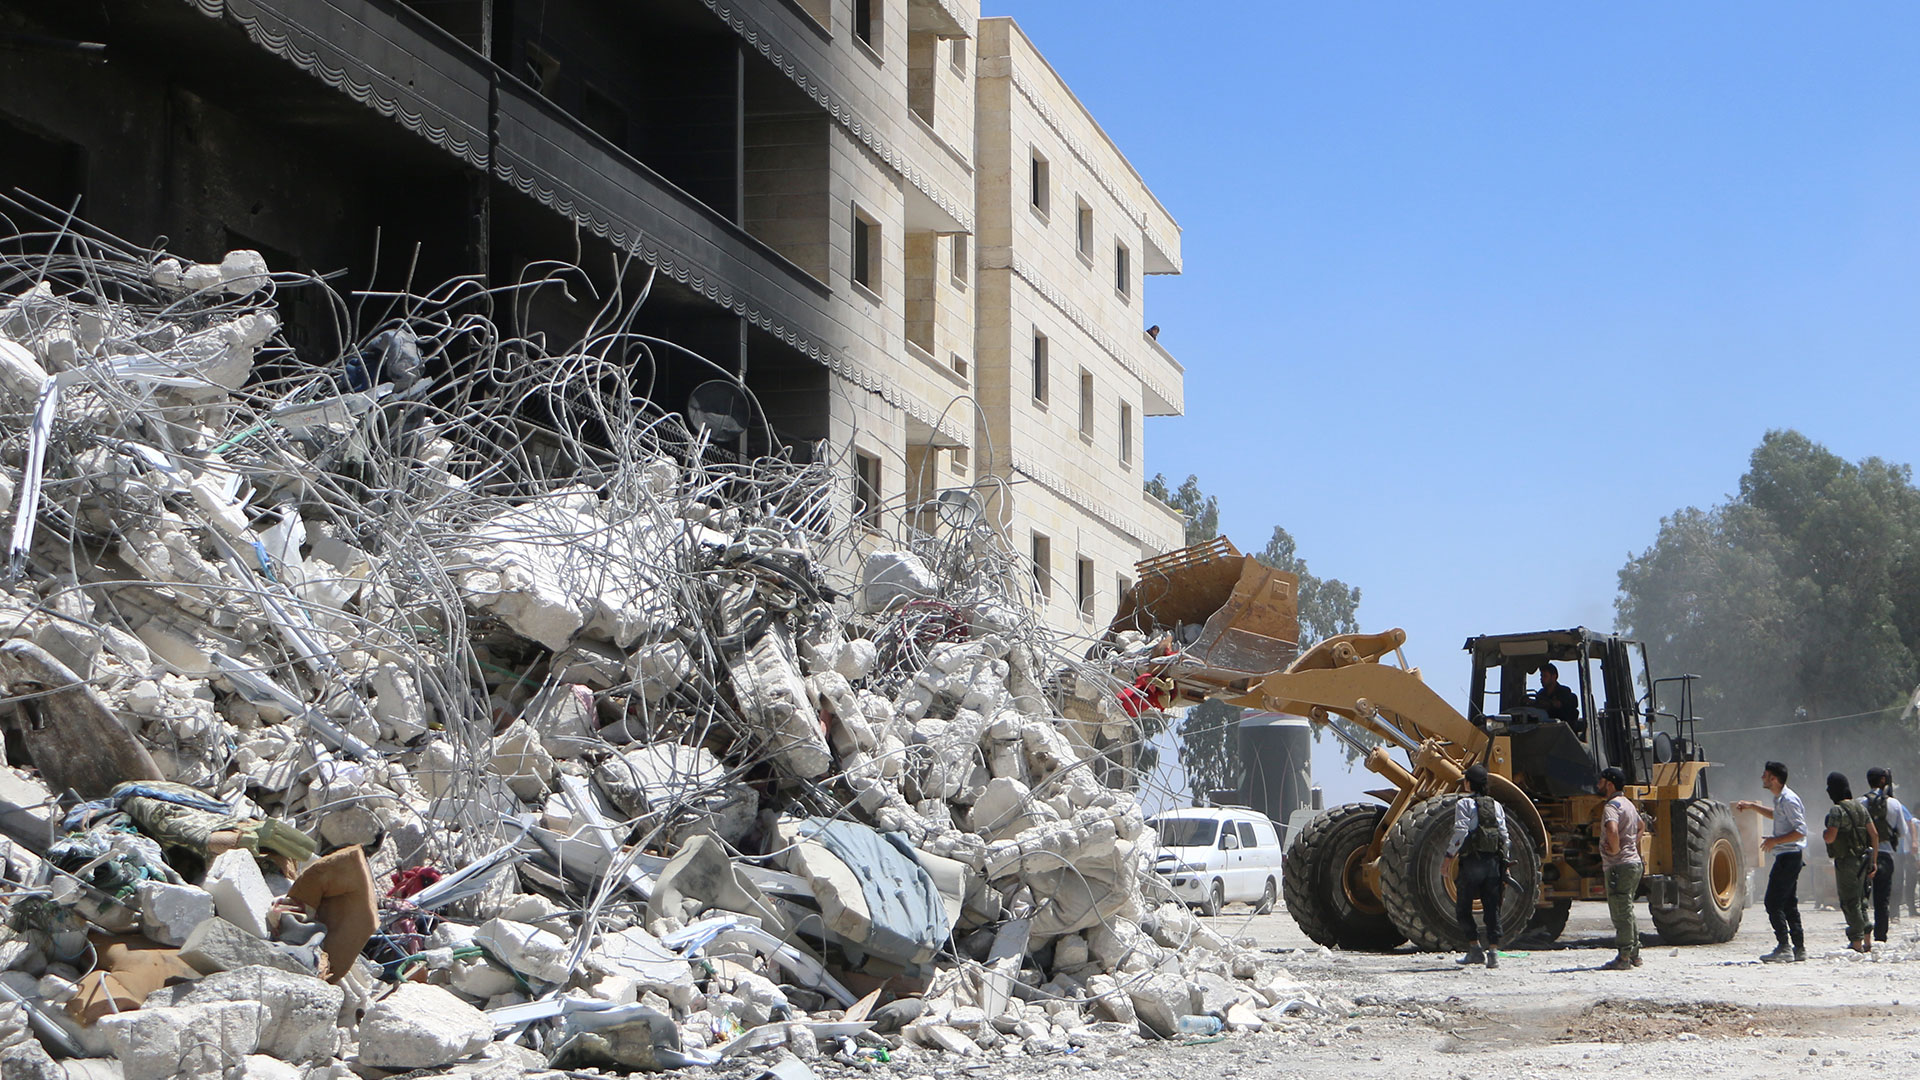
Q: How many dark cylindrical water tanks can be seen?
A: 1